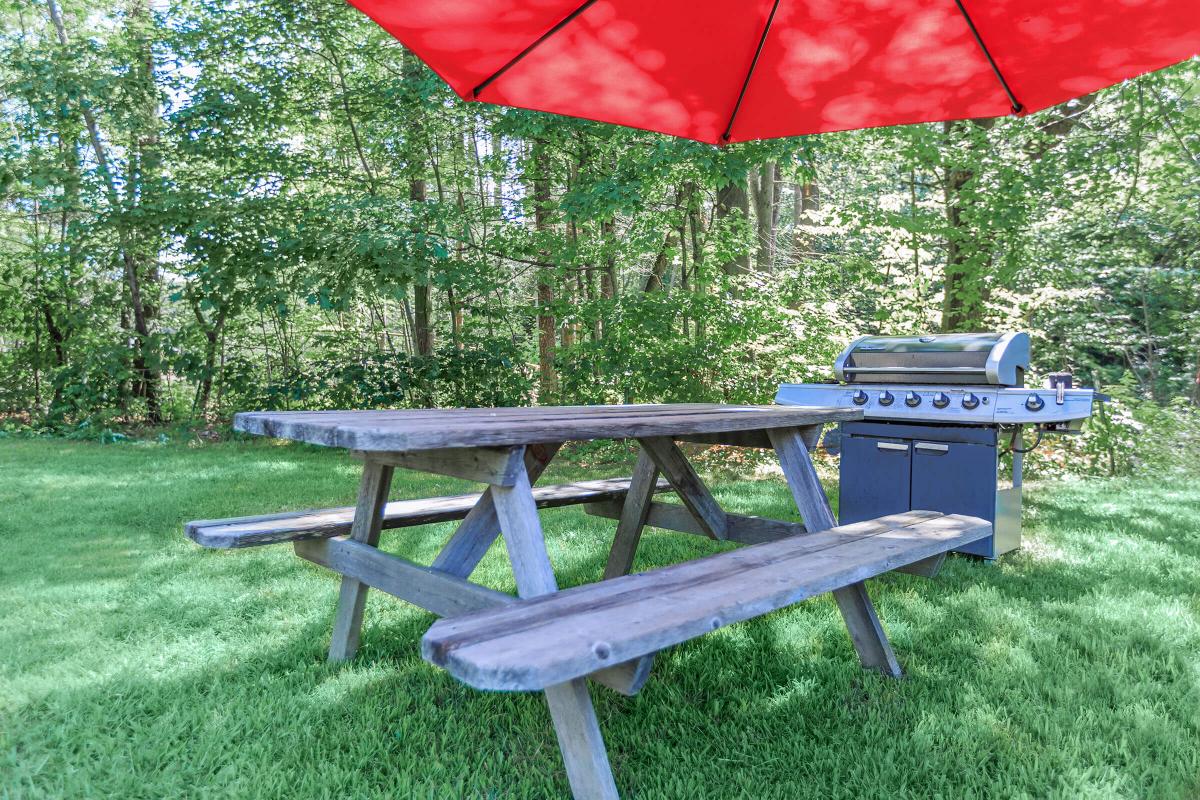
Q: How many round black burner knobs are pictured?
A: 6